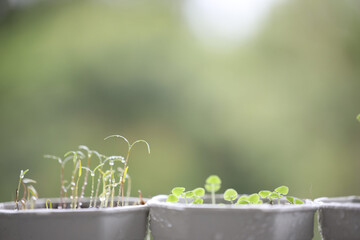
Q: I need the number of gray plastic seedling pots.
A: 3